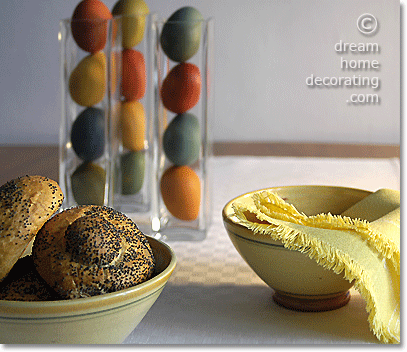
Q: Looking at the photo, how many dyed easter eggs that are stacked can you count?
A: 12